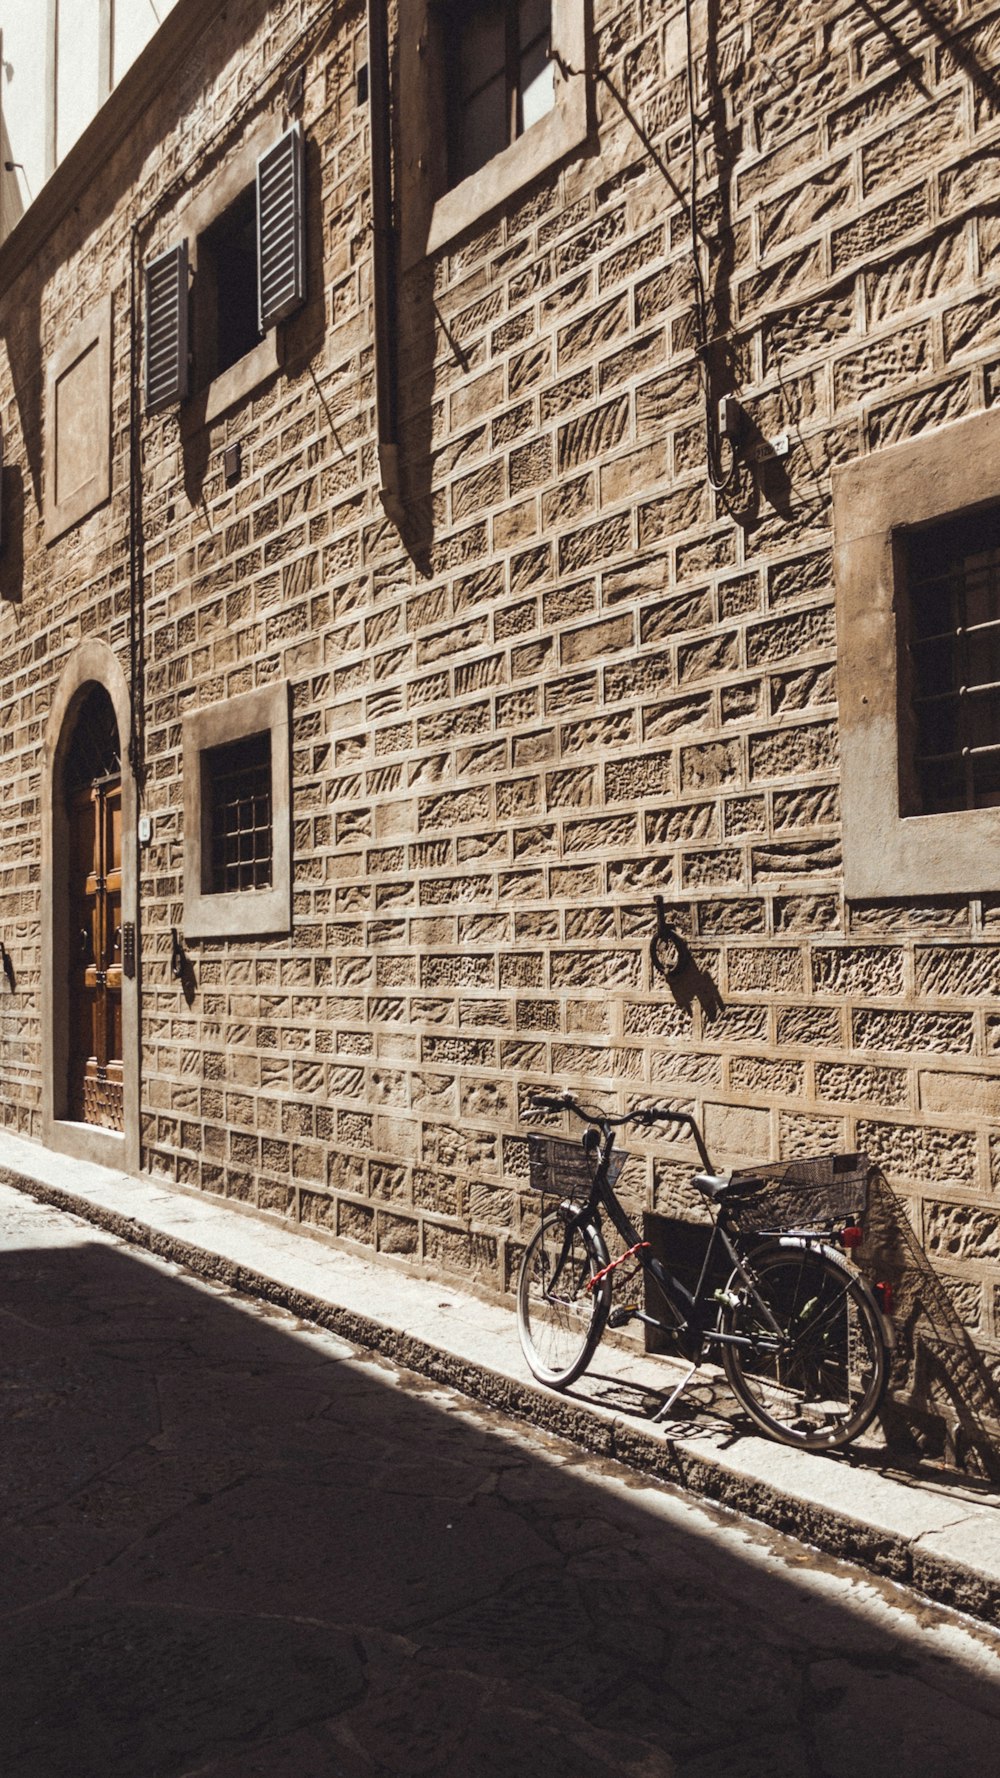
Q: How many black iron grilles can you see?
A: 2